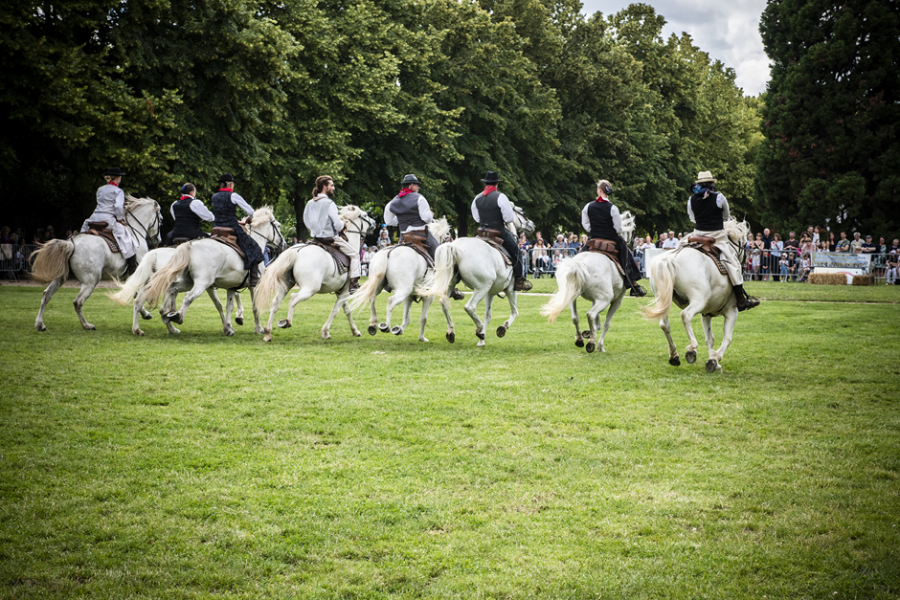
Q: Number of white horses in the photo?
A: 8